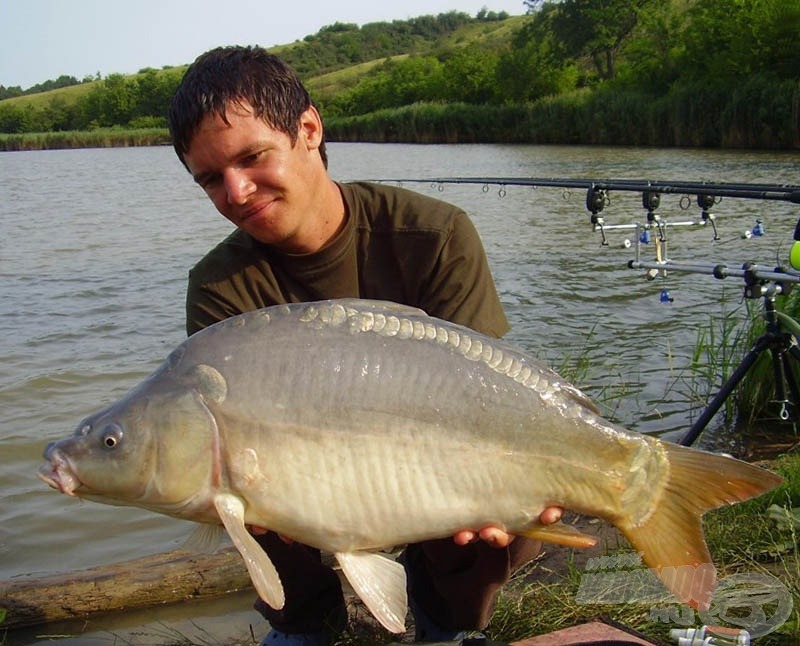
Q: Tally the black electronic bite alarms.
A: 3